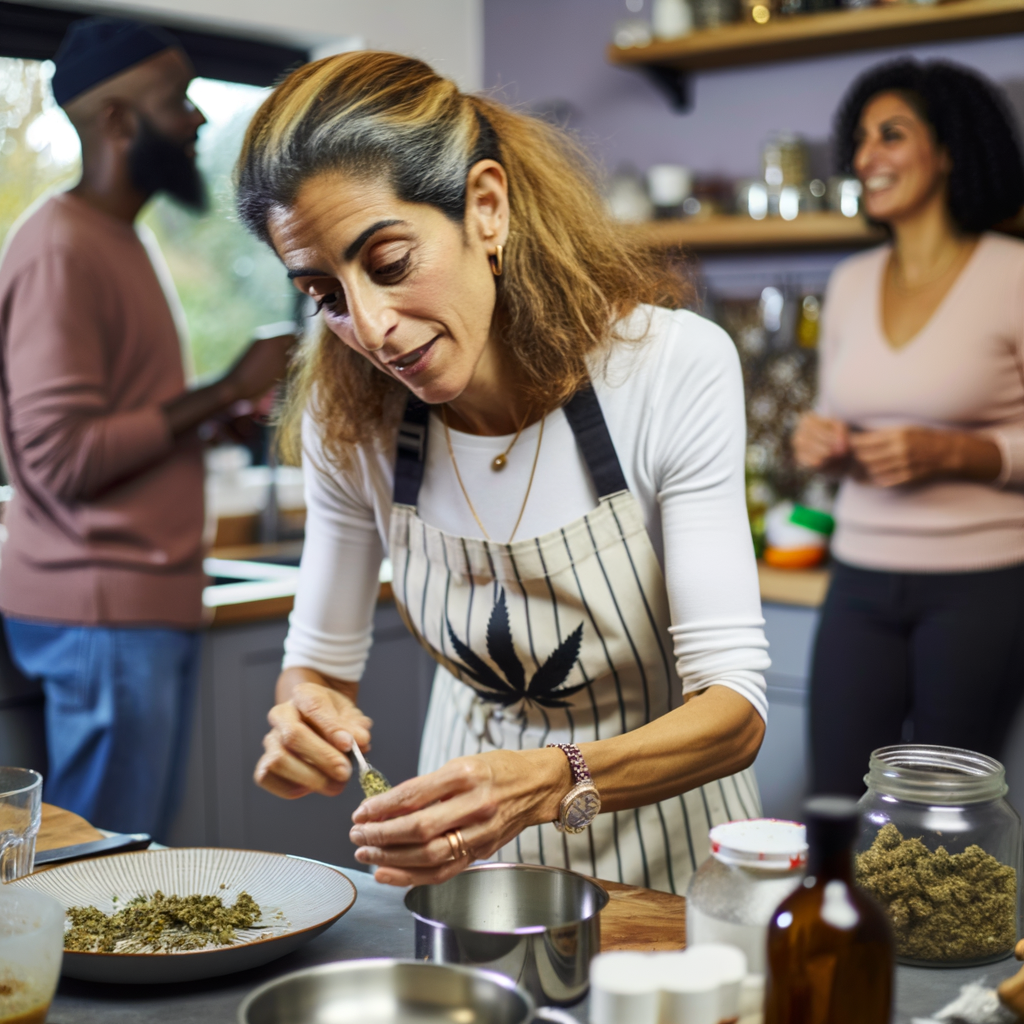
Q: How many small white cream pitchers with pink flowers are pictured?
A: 0